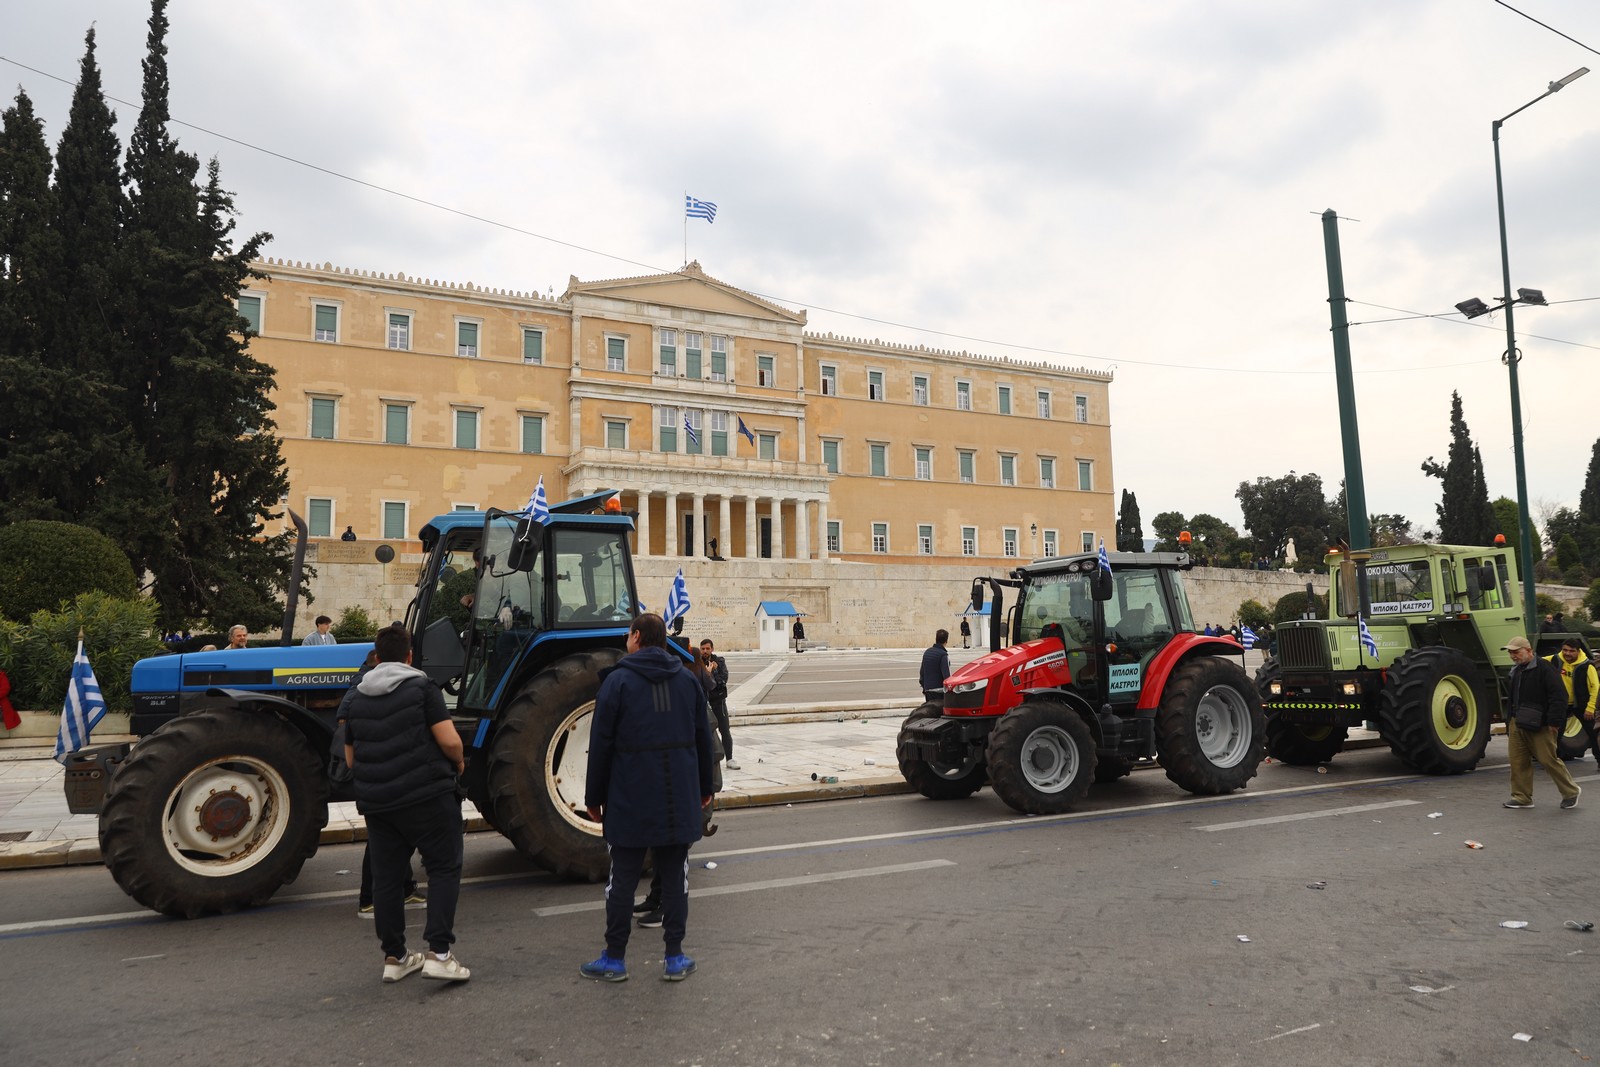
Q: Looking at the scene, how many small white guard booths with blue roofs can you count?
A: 2